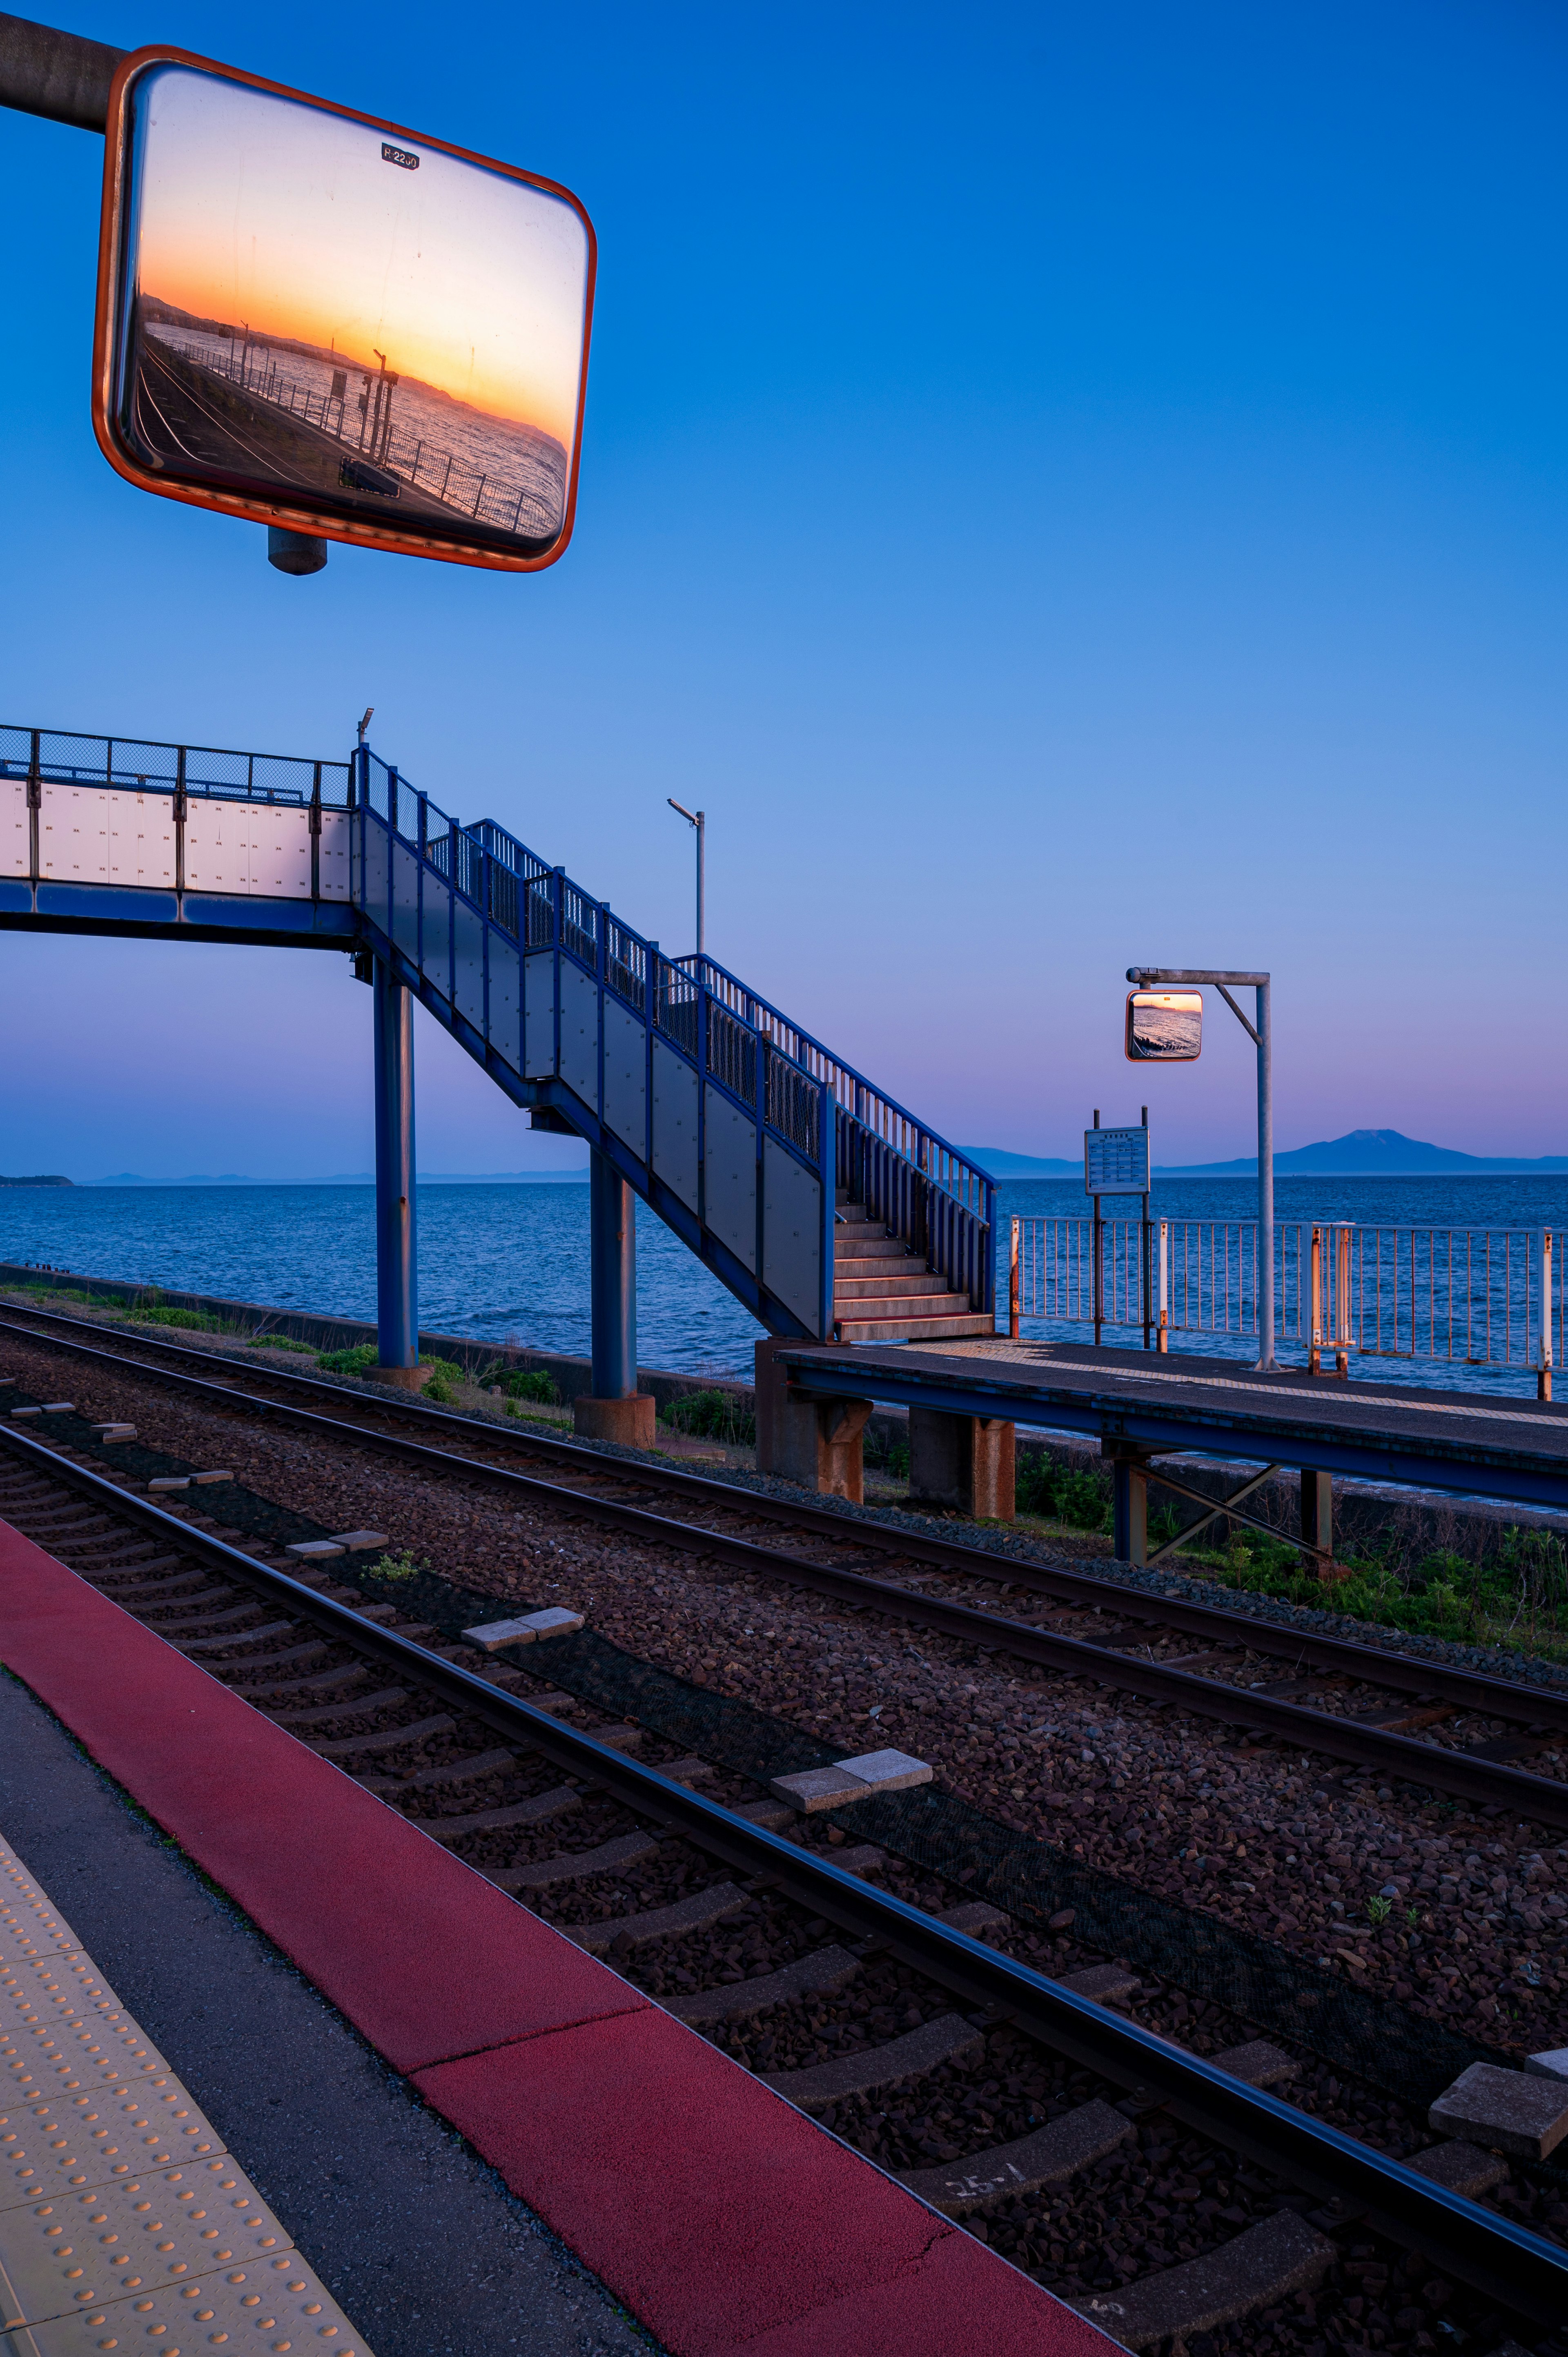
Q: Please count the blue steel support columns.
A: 2